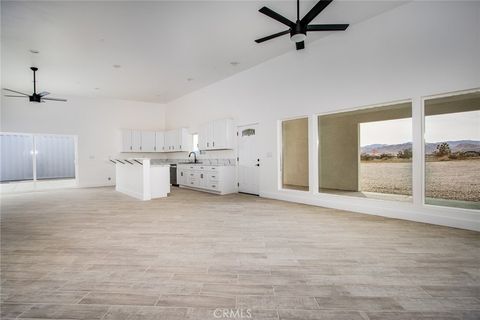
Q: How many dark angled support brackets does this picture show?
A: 4